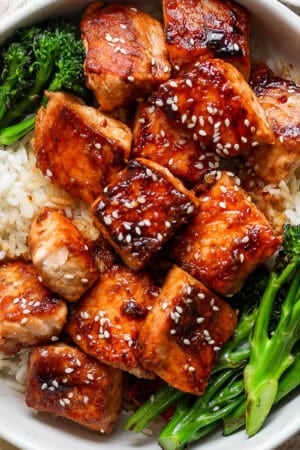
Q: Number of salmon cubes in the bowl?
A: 13